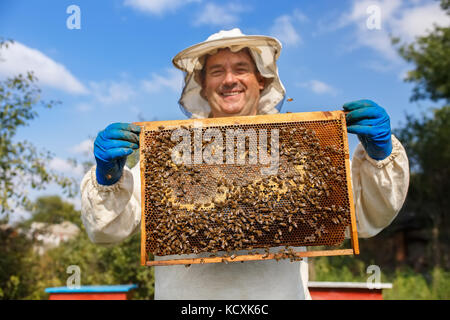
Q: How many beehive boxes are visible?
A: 2